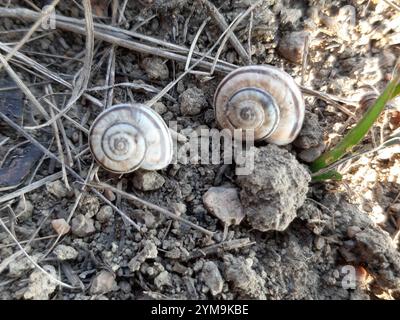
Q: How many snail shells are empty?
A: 2